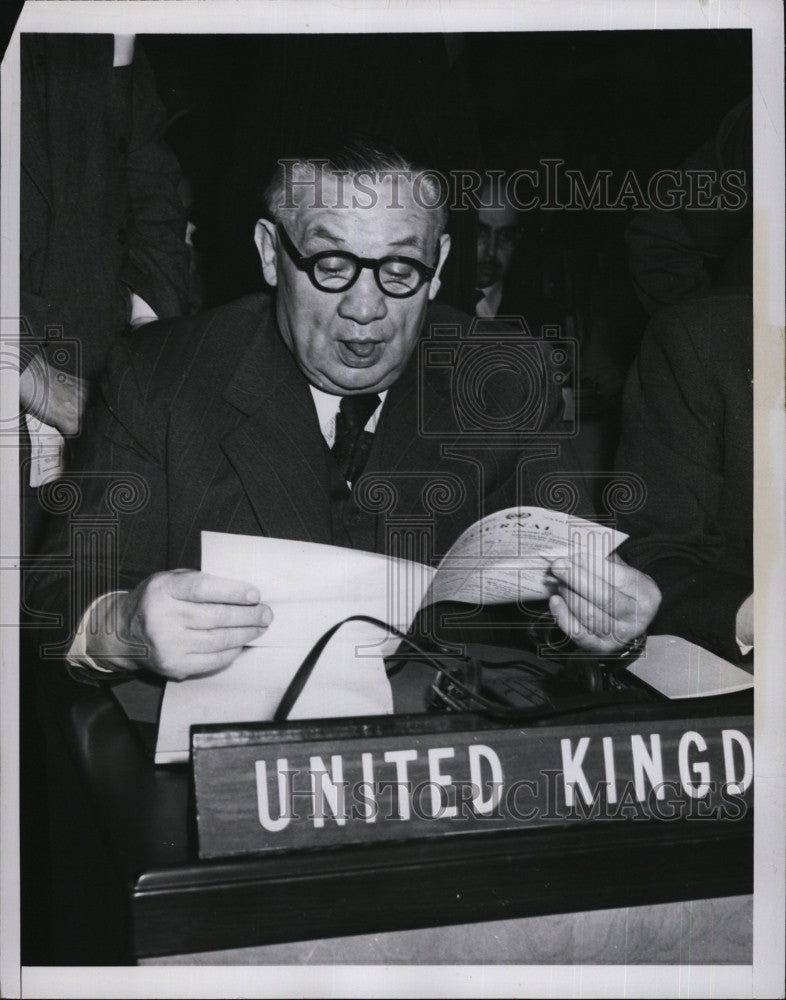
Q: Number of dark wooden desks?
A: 1